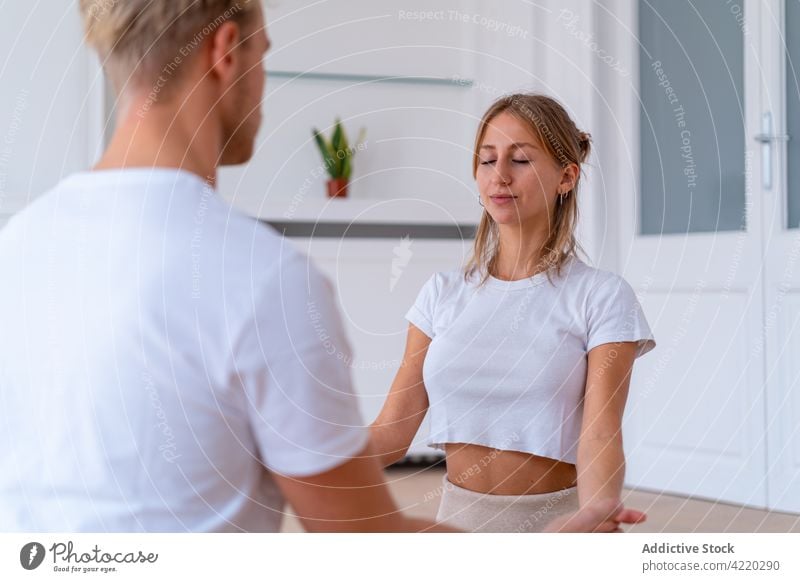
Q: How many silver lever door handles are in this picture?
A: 1